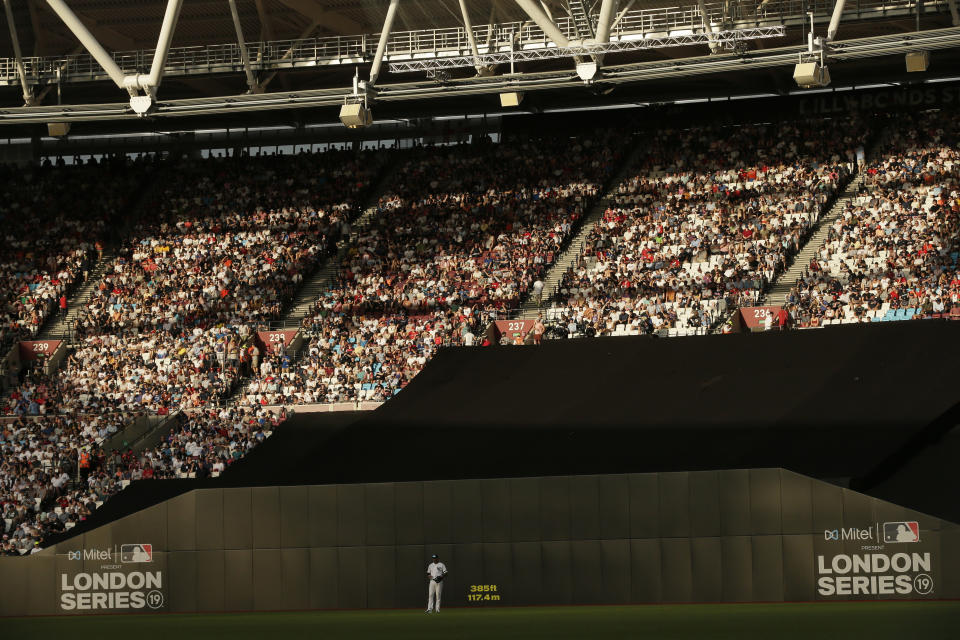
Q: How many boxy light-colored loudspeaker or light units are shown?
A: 5